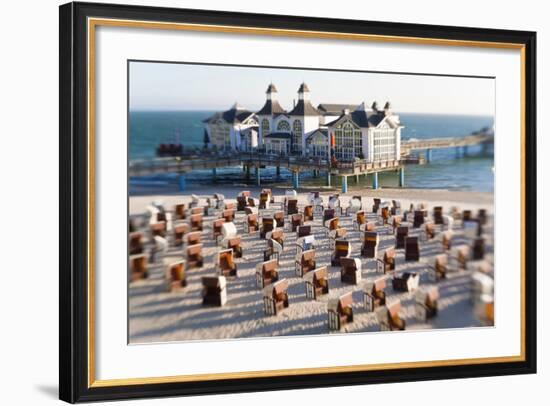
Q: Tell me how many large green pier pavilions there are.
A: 0